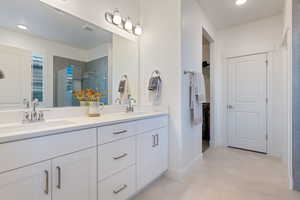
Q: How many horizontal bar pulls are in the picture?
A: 3